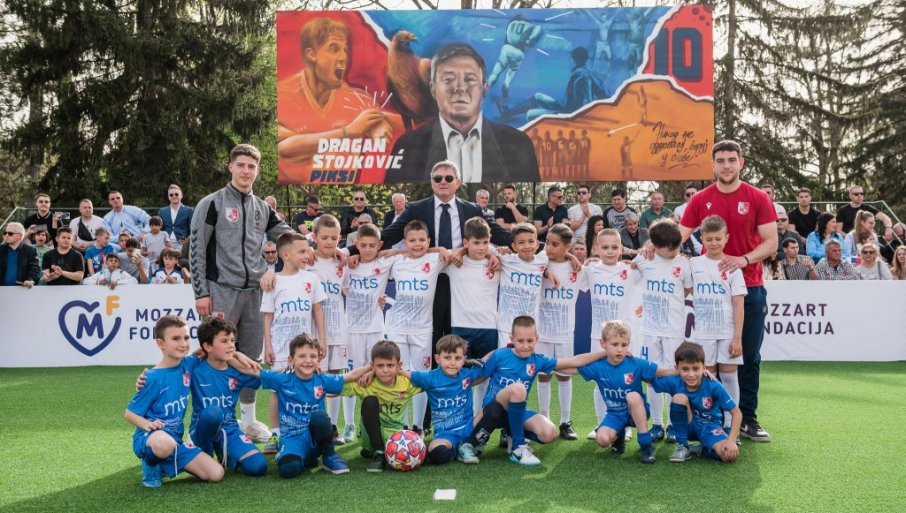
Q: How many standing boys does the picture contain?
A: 10